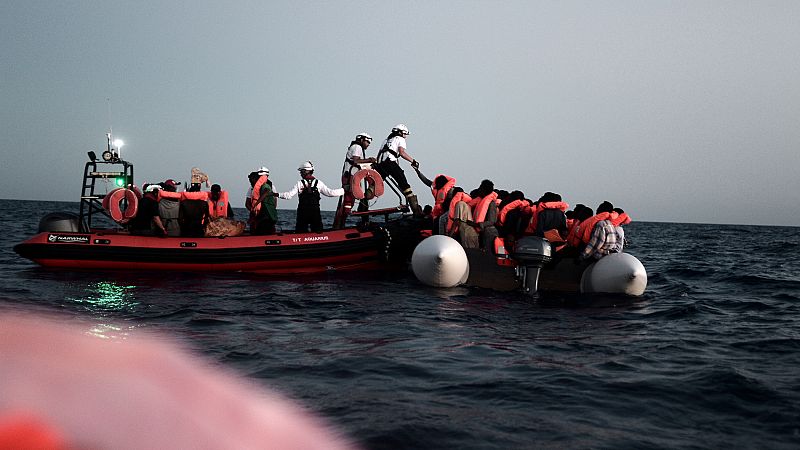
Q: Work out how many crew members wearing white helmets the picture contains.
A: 4